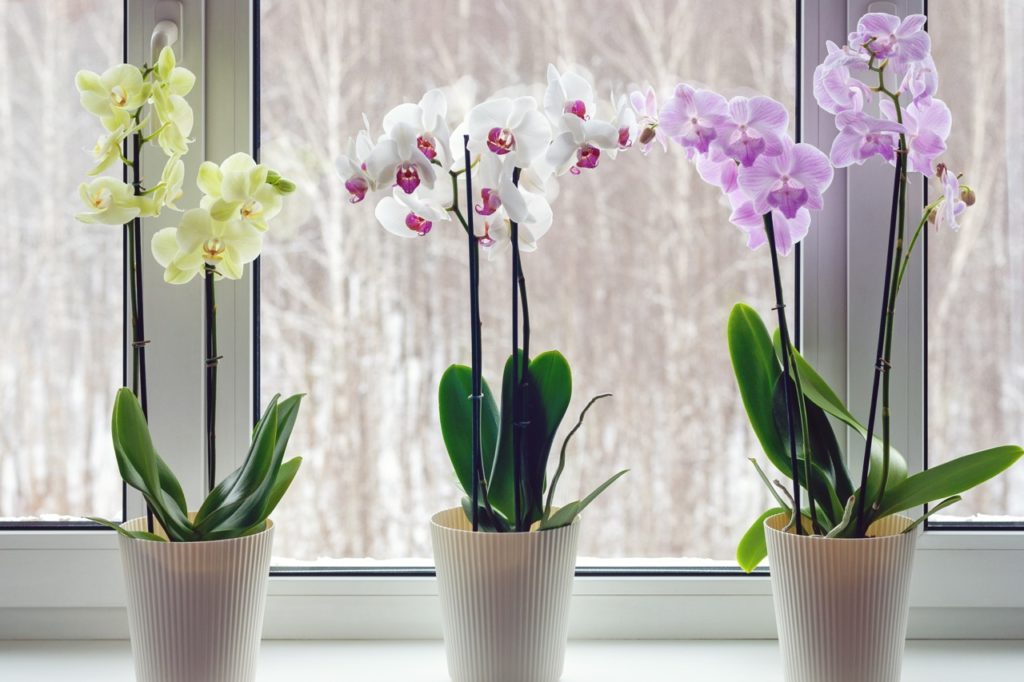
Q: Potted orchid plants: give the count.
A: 3